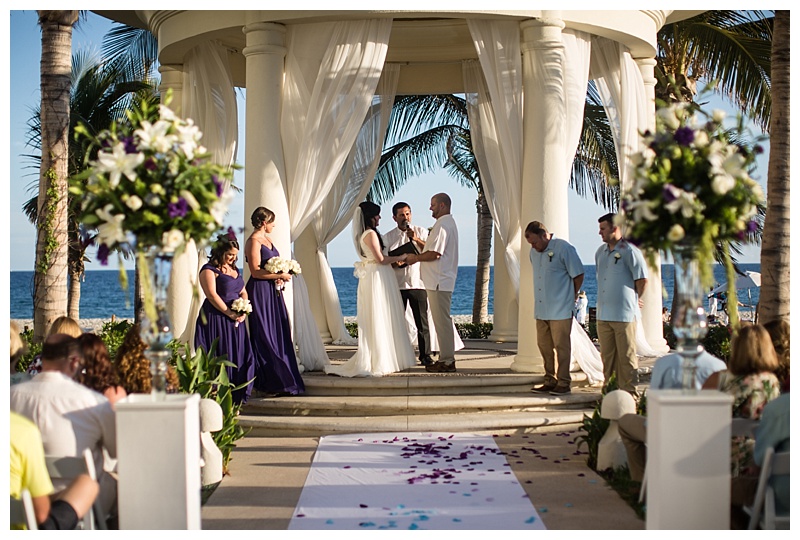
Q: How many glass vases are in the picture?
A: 2